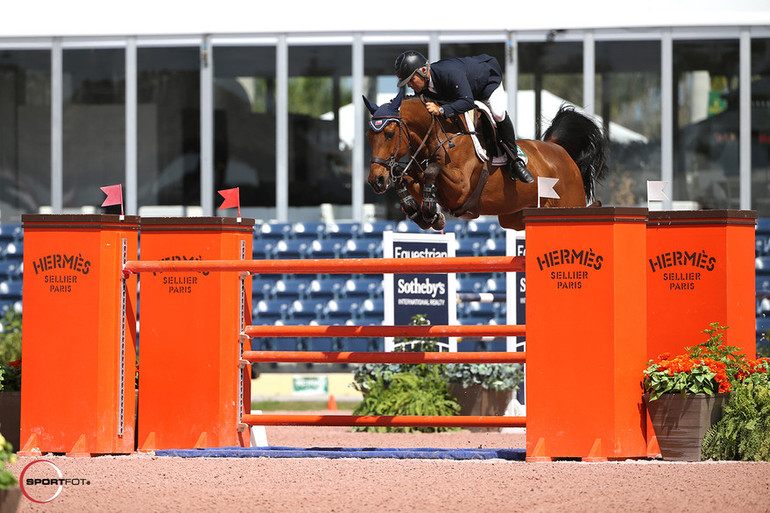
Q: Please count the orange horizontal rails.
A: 4